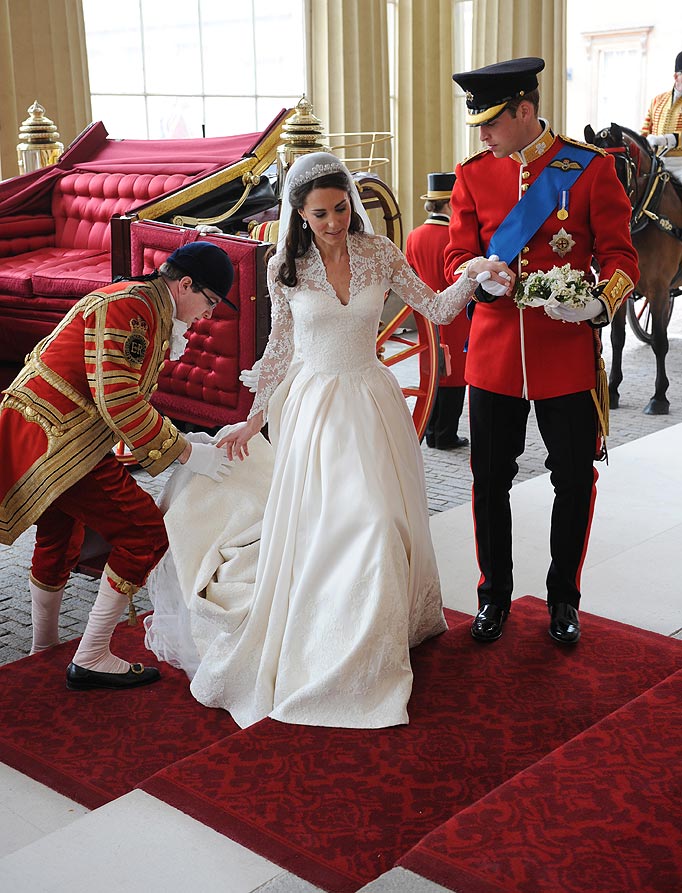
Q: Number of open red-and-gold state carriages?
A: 1